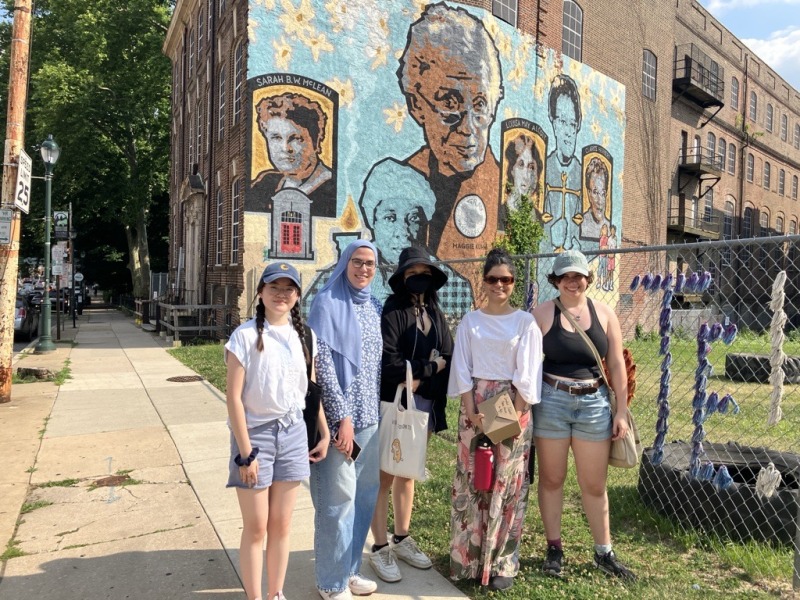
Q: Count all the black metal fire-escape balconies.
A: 3